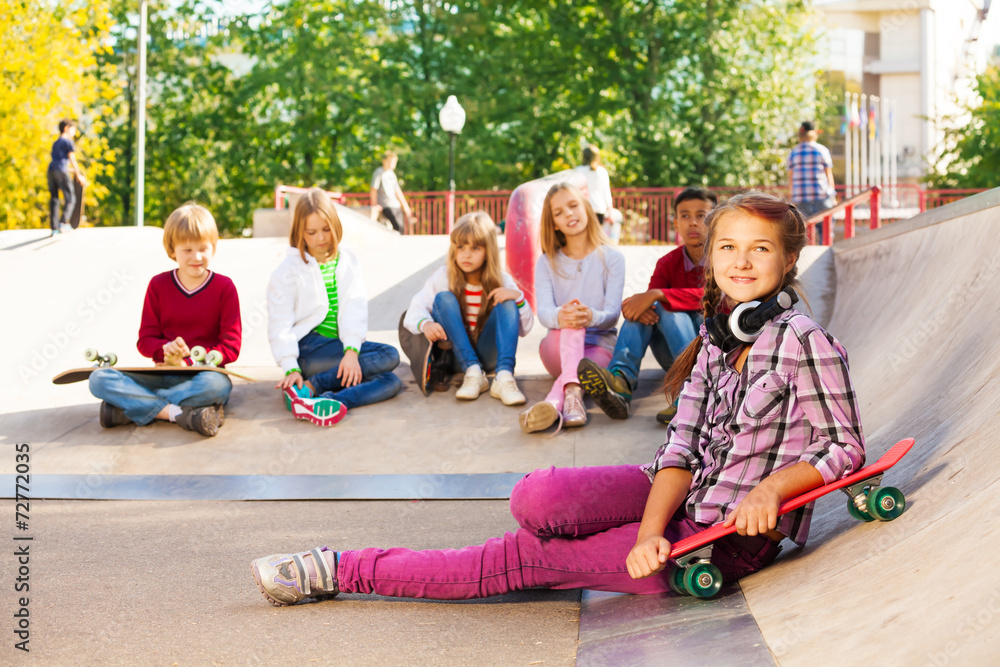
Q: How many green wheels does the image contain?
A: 4